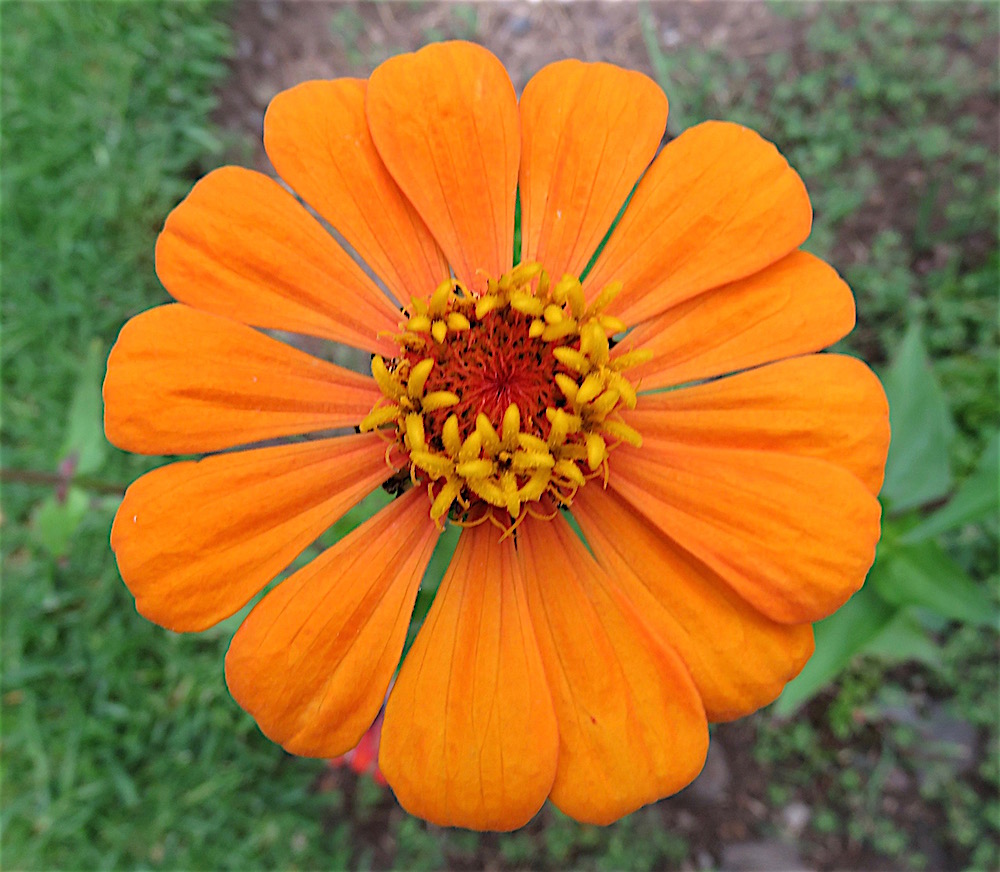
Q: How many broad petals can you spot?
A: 14